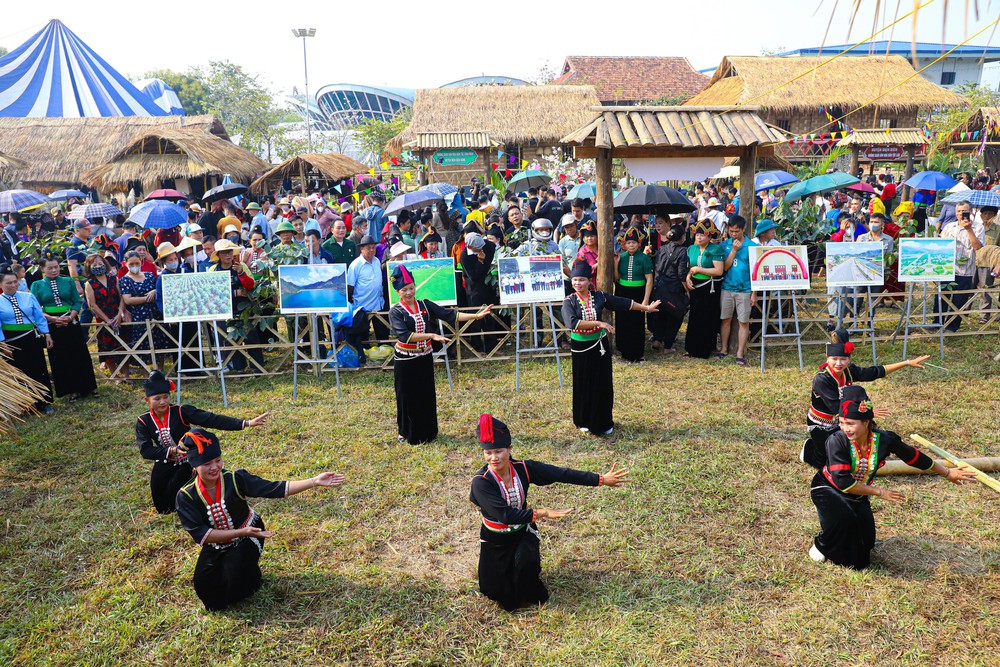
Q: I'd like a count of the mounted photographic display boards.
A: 7